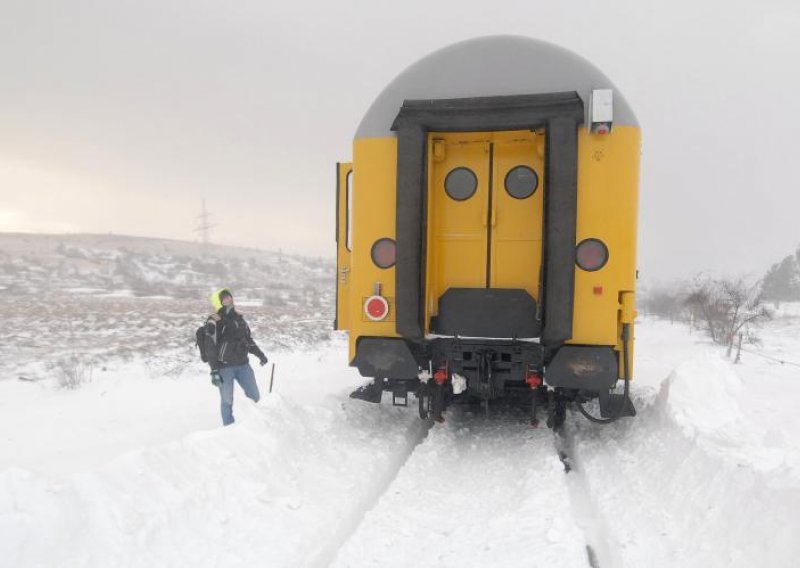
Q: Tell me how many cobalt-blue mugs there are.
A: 0